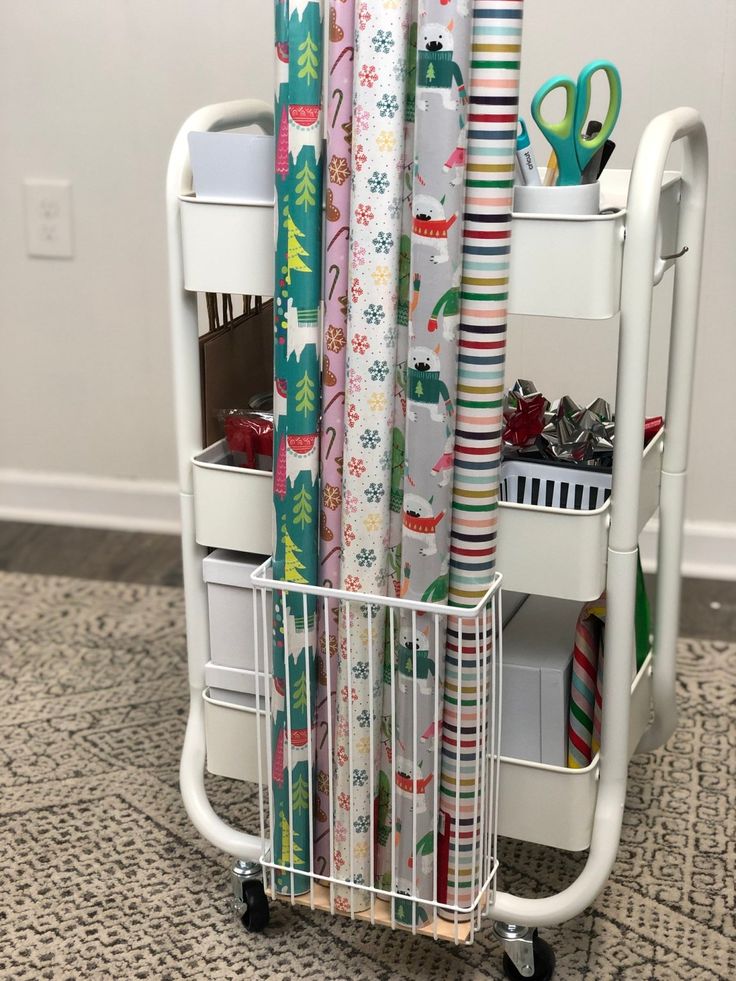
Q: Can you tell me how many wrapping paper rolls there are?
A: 6